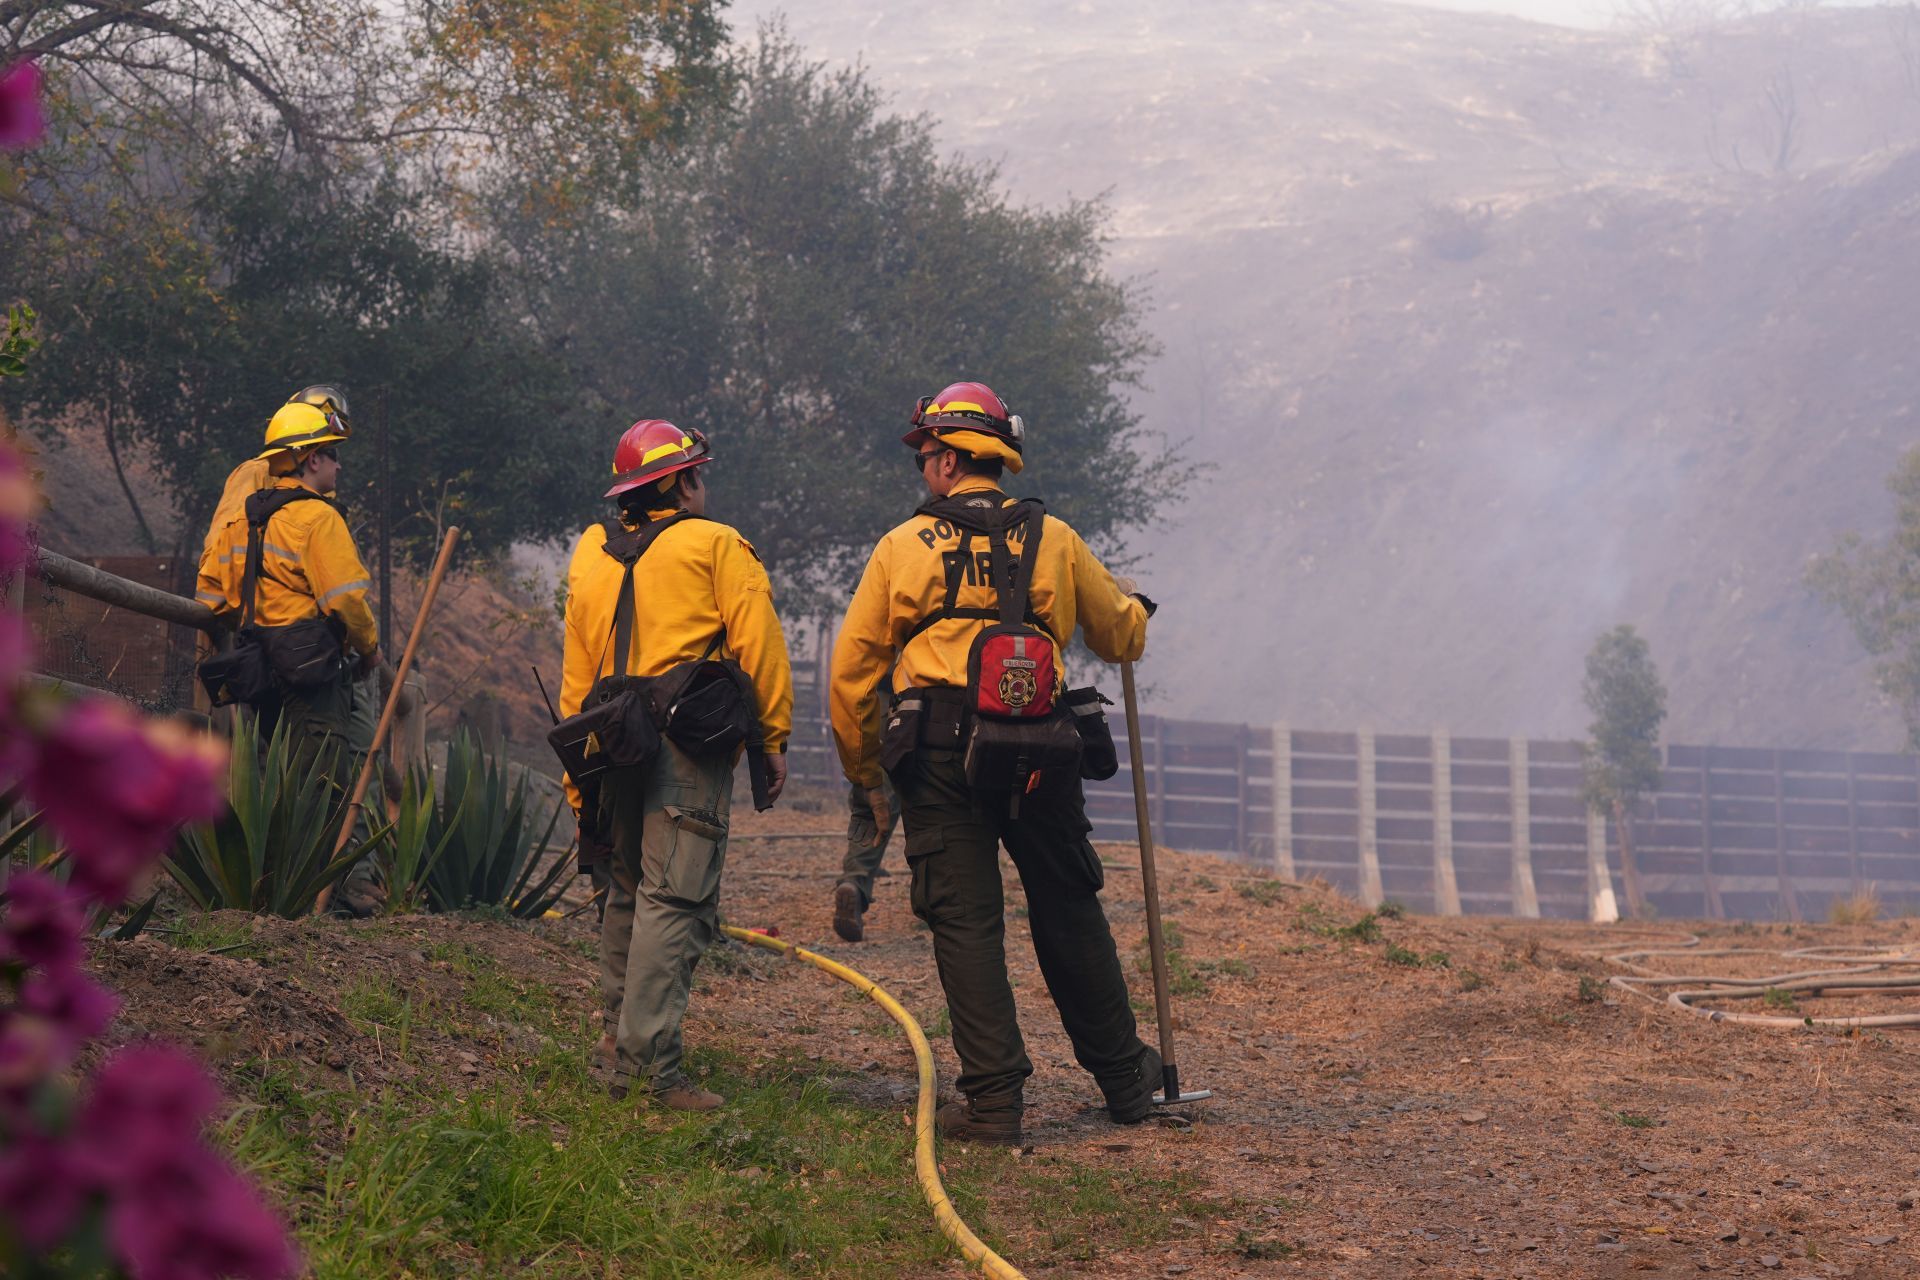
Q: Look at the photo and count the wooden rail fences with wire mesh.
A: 1